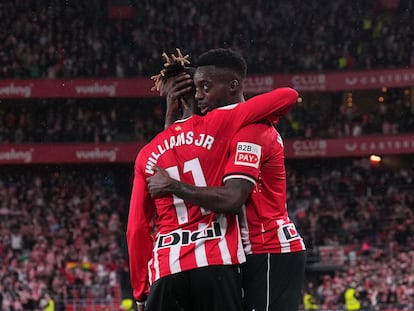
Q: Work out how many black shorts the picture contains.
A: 2